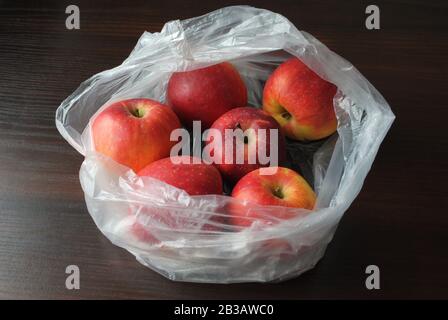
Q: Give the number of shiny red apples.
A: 6